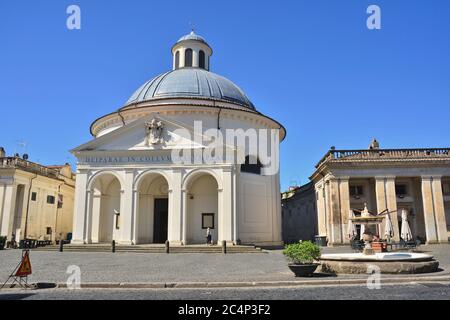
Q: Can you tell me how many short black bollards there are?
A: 4